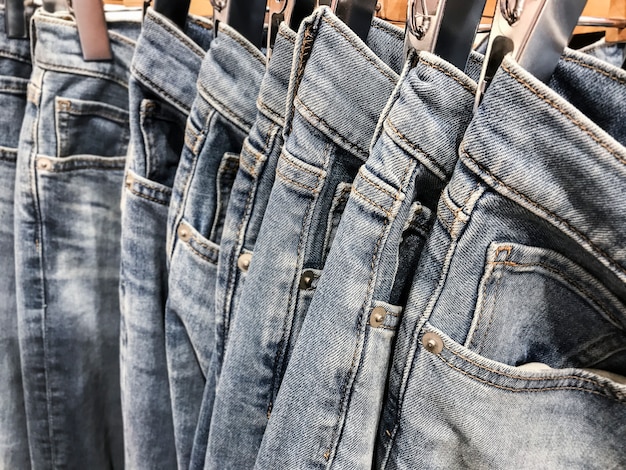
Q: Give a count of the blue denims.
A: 8